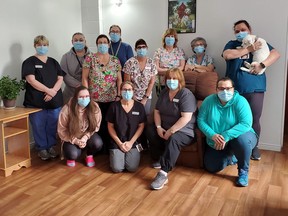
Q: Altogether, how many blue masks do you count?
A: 12